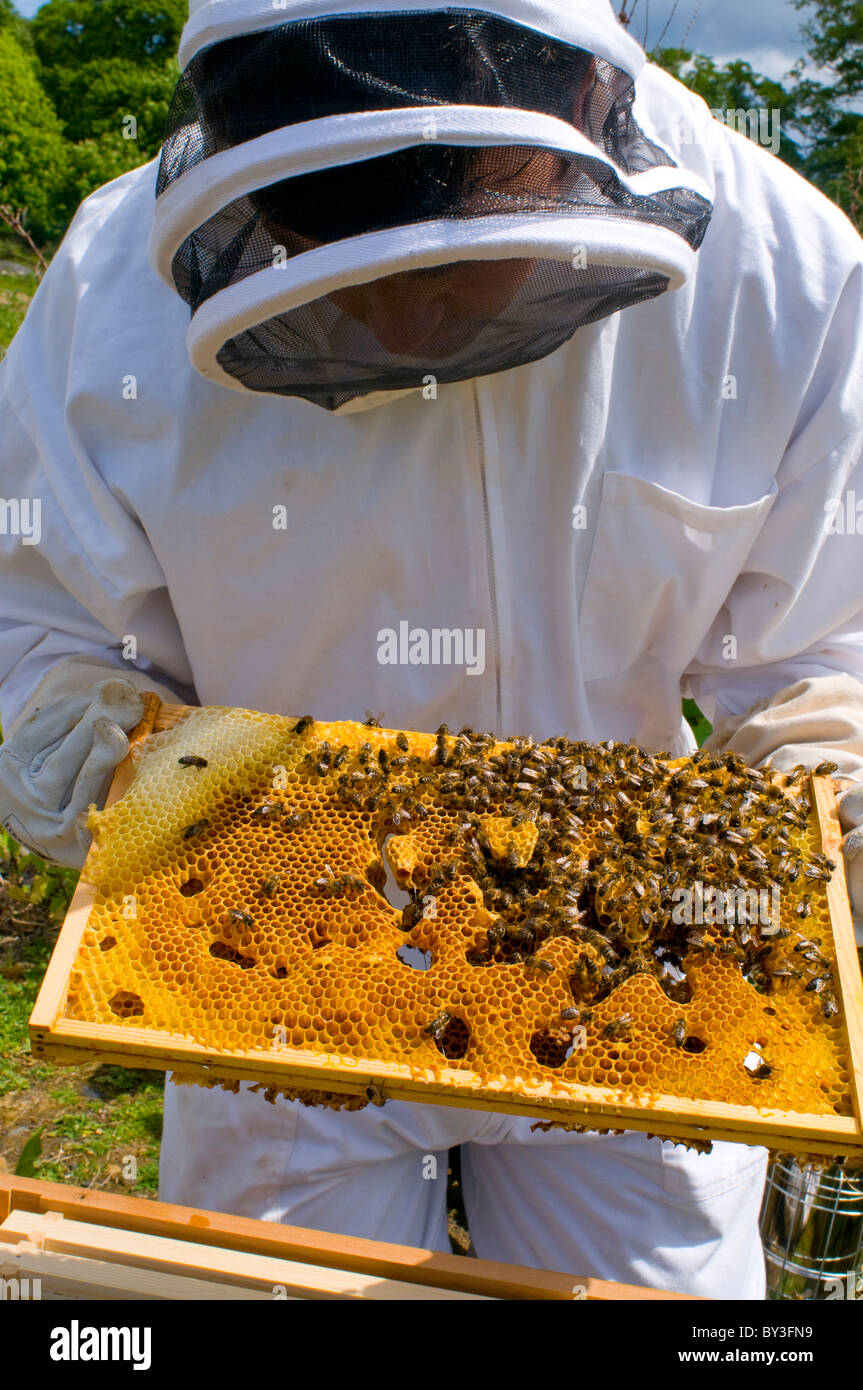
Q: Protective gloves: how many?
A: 2